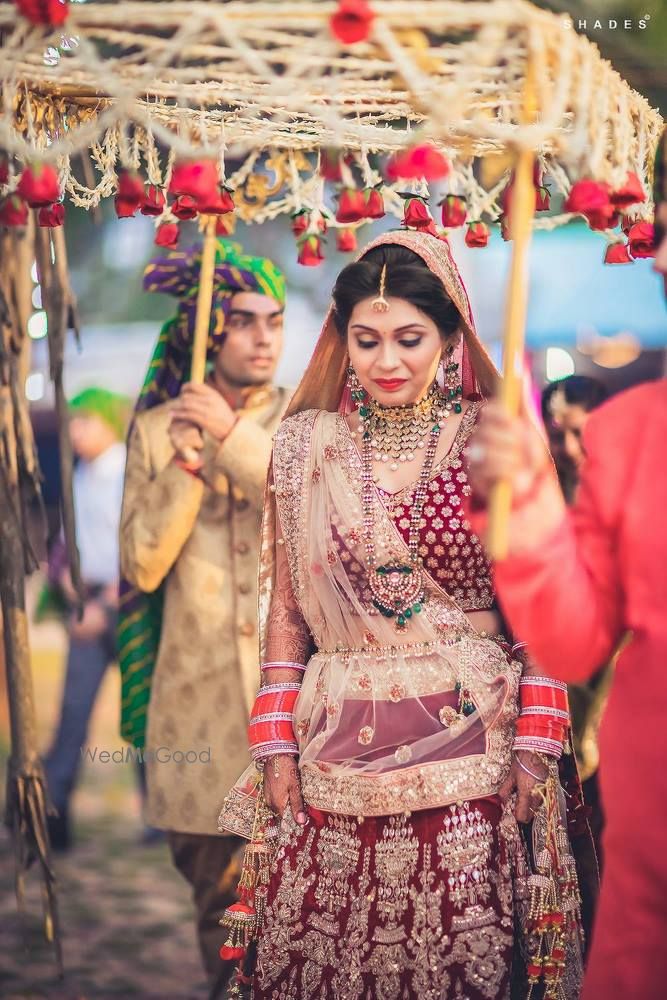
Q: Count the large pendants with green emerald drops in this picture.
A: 1